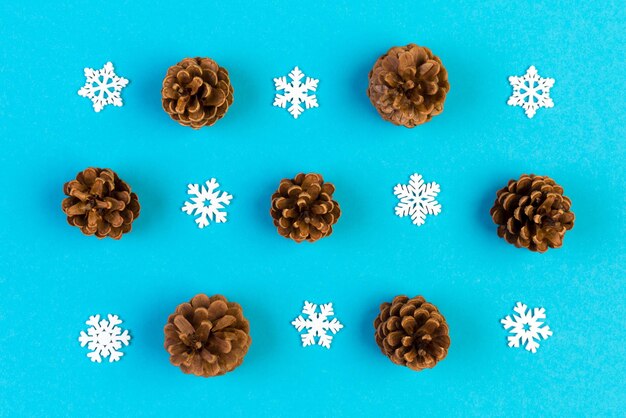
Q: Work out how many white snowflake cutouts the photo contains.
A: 8